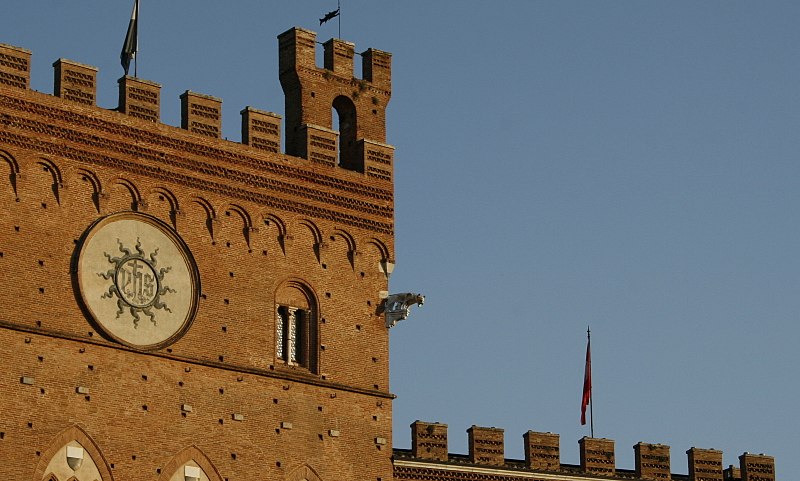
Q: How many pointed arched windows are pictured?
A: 3